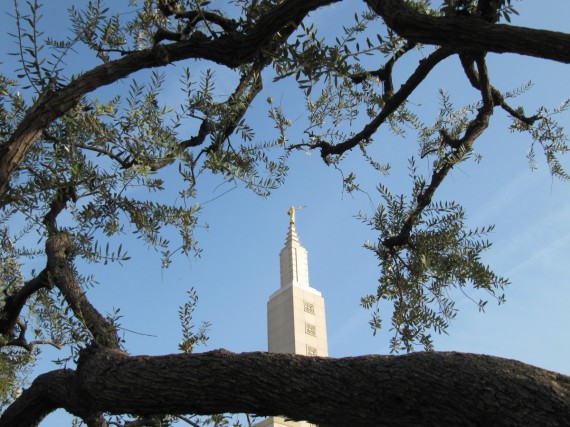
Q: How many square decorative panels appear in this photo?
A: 3